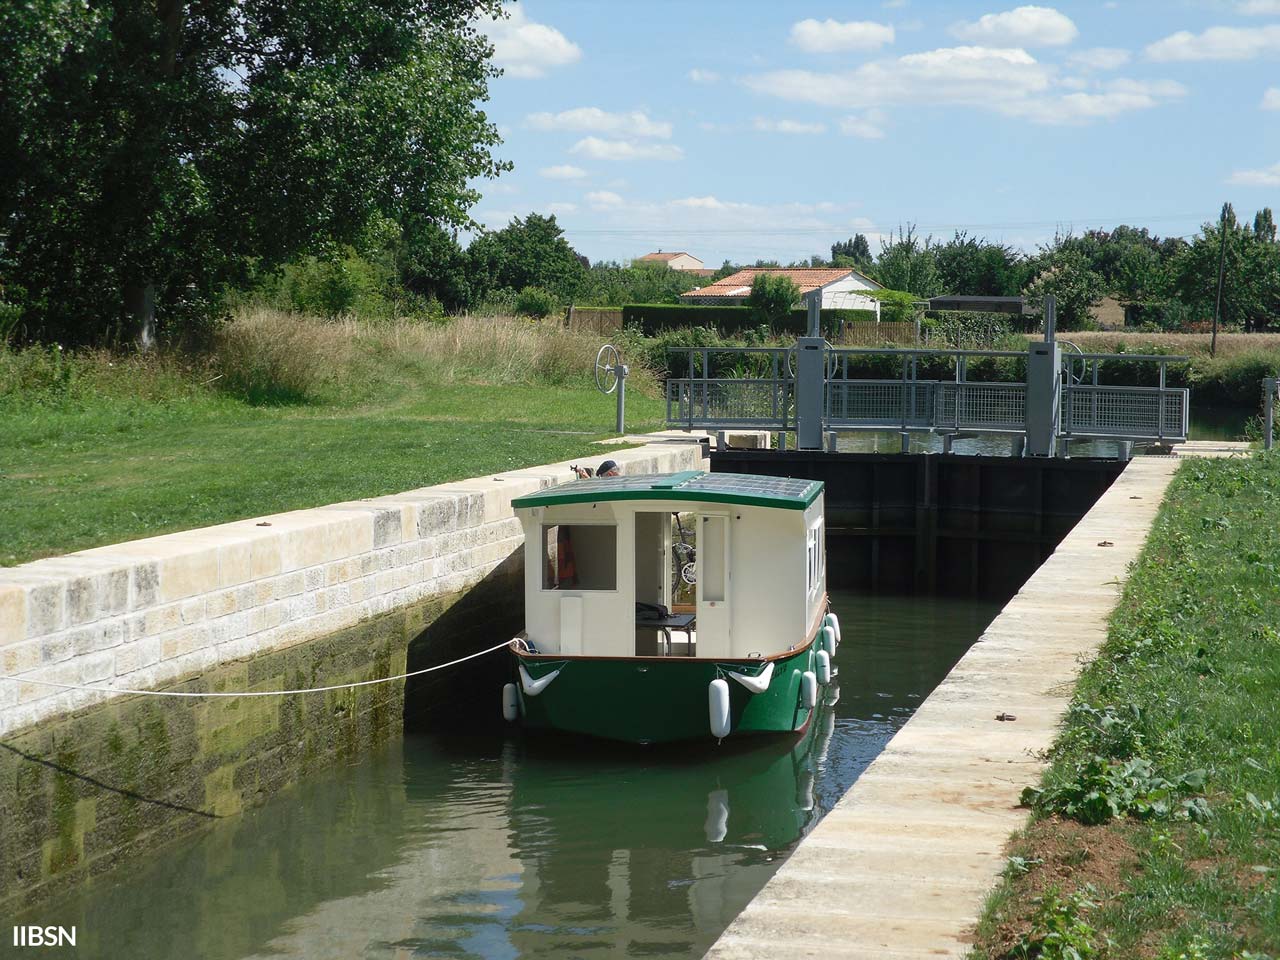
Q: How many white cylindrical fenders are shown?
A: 6